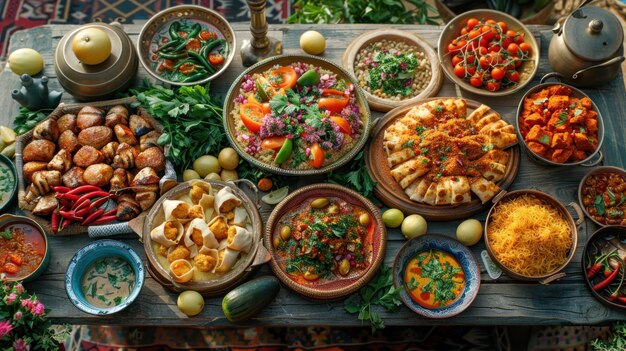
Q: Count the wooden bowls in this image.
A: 1